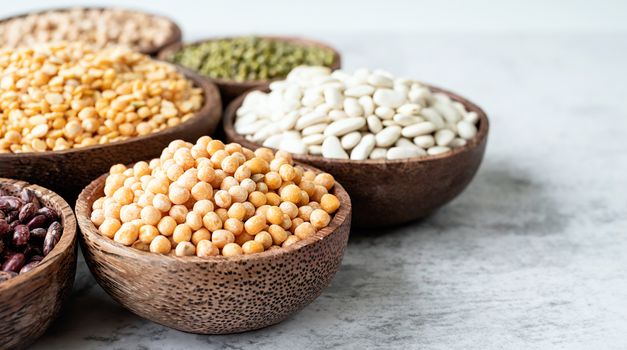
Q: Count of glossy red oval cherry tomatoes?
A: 0